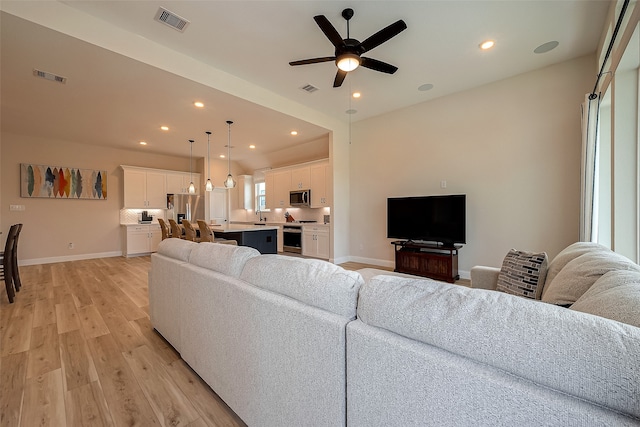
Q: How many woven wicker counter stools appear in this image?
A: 4